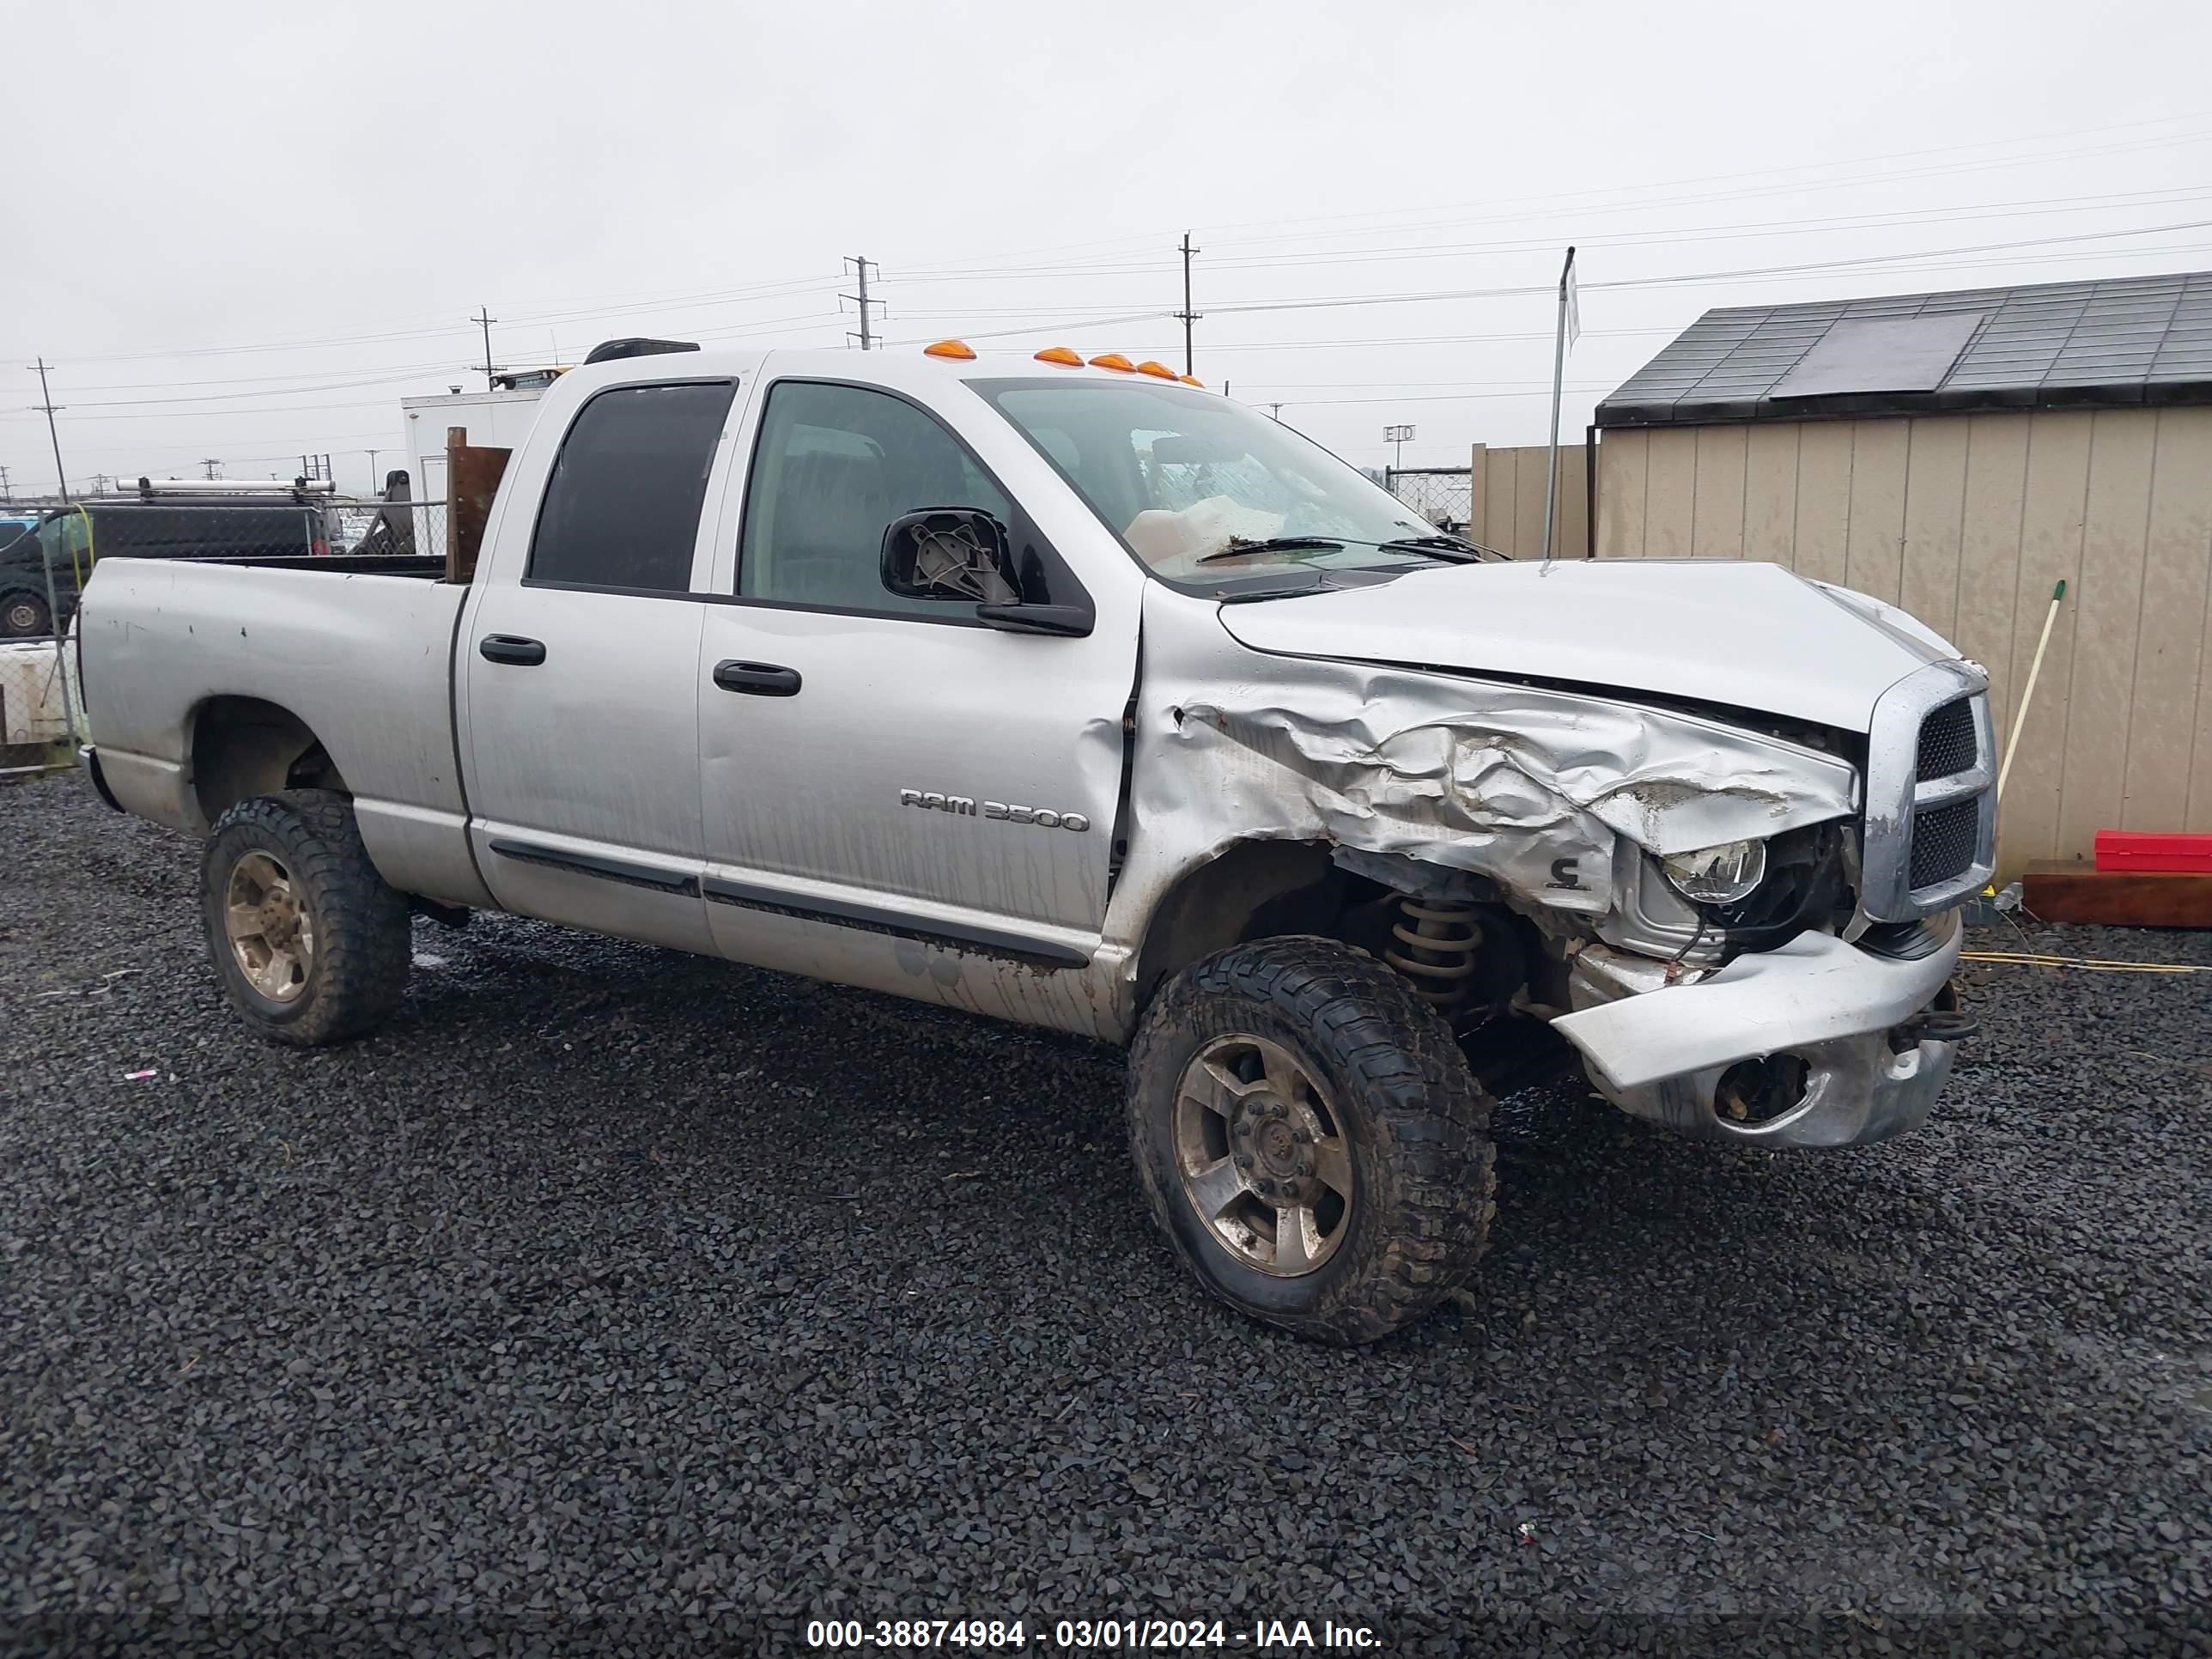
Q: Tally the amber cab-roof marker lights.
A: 5